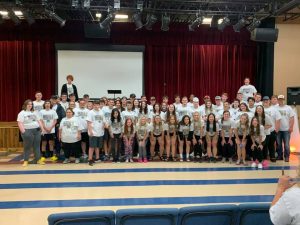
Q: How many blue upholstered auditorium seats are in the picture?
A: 4